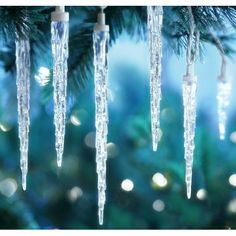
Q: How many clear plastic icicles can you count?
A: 6